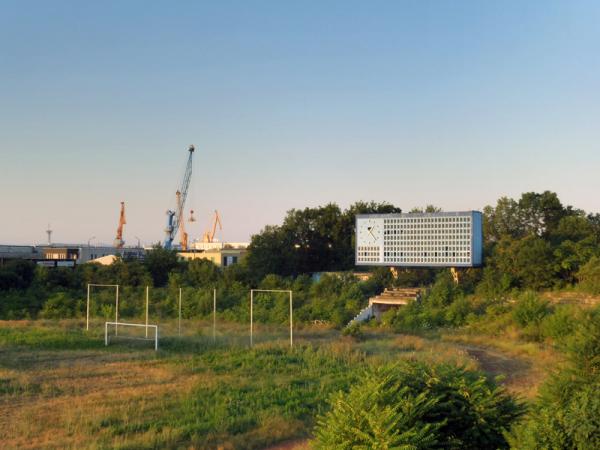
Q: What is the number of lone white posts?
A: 3